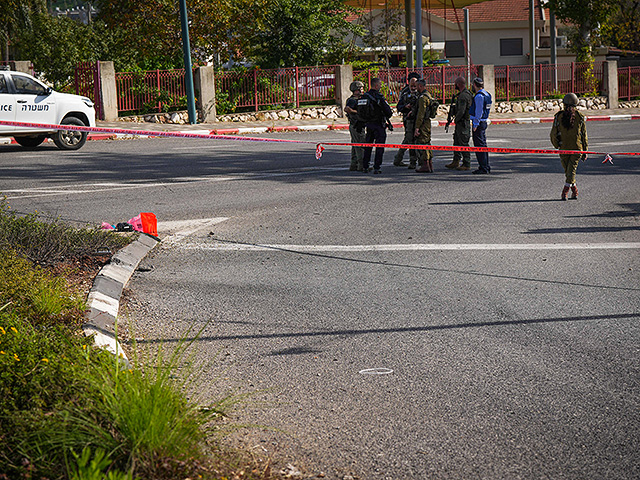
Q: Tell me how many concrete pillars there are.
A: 6